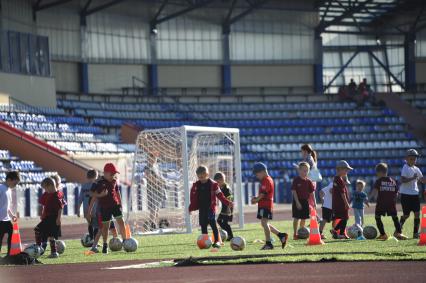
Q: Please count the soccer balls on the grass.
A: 11